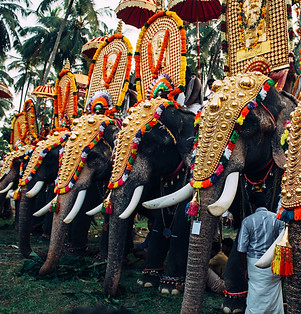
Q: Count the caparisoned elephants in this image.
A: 6